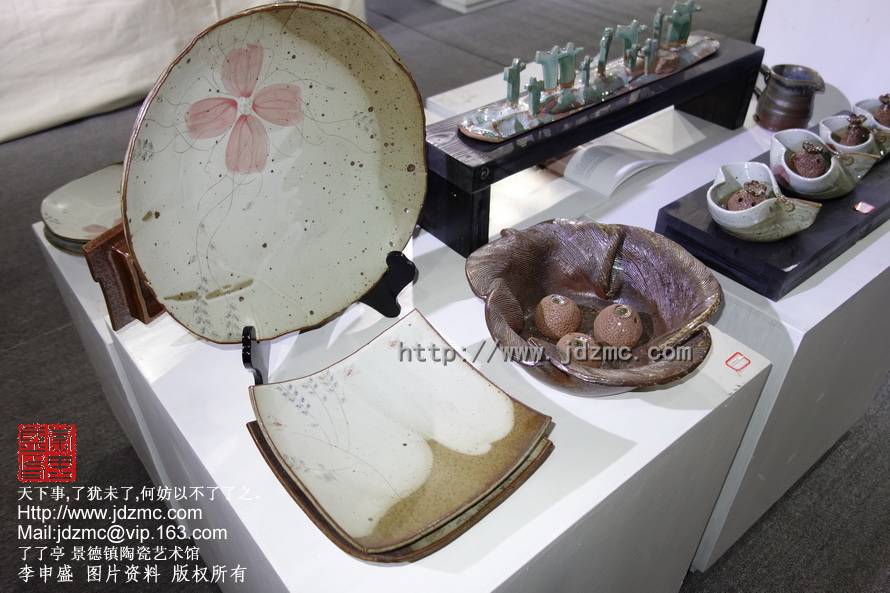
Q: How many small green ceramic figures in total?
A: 12